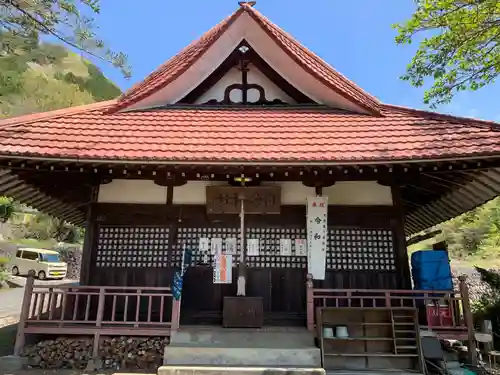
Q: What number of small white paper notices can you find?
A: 6